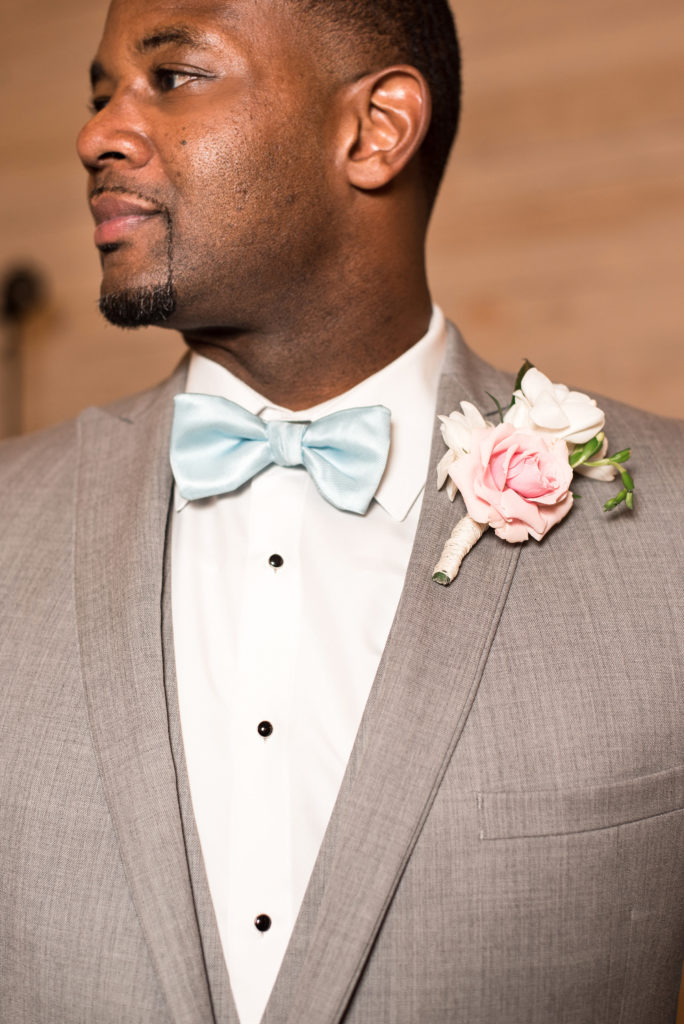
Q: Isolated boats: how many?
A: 0